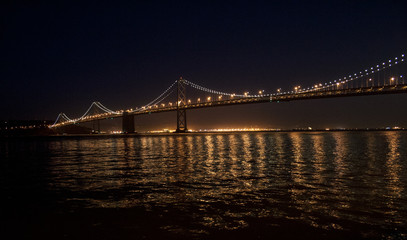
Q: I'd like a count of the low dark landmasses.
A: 1